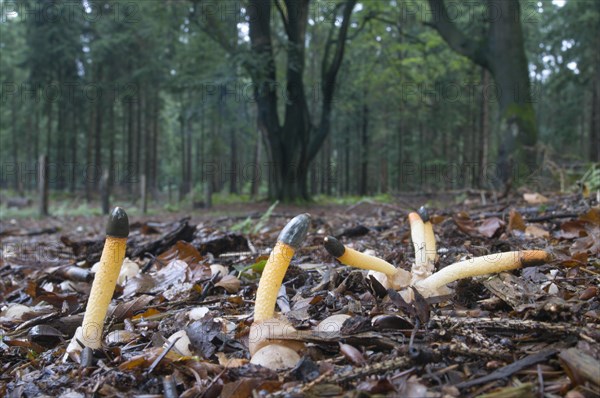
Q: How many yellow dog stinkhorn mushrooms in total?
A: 6